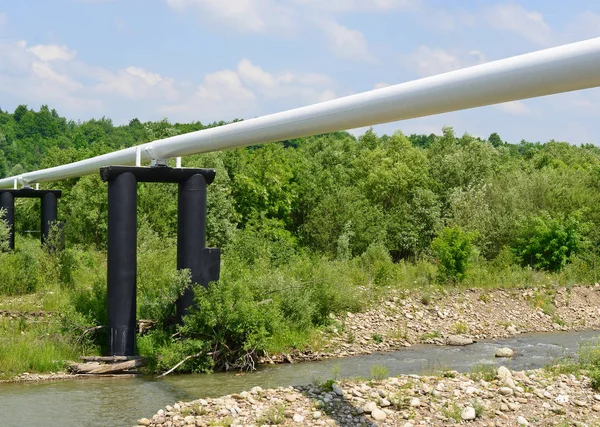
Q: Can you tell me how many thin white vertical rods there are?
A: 4